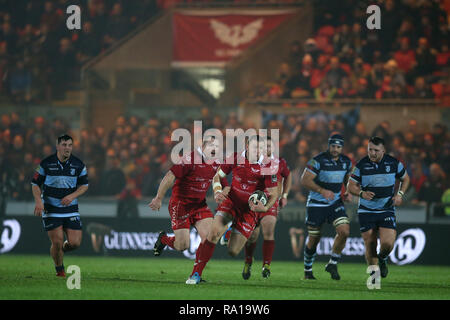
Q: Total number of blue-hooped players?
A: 3